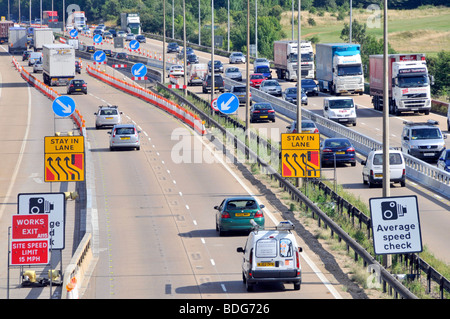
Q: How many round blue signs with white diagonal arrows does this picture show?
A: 7